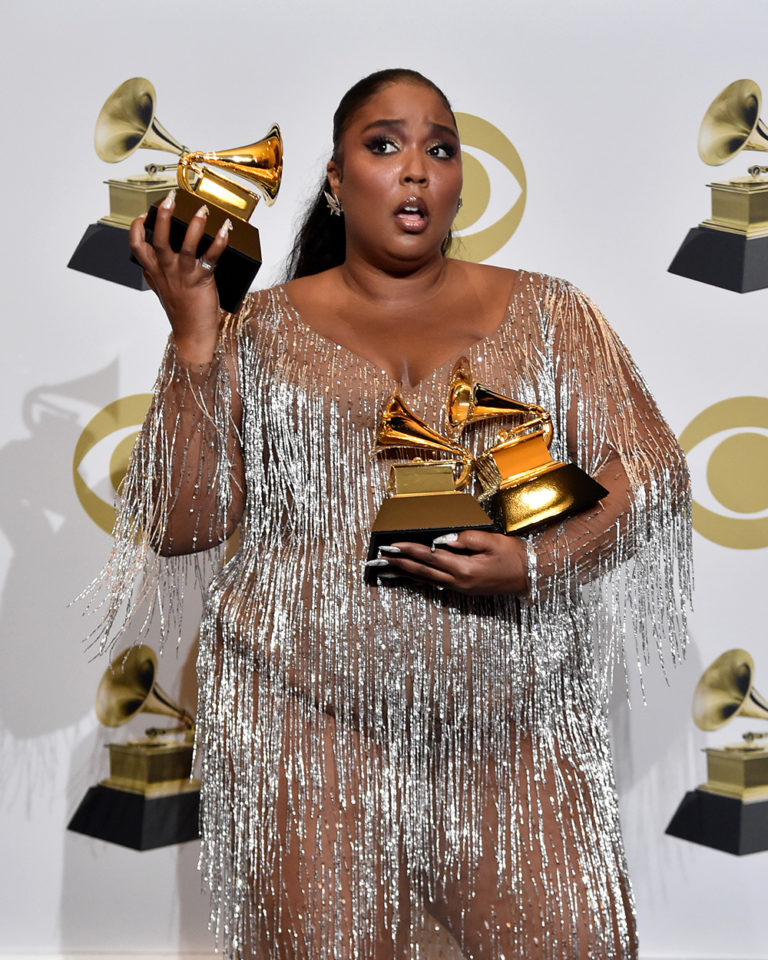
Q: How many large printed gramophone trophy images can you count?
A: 4